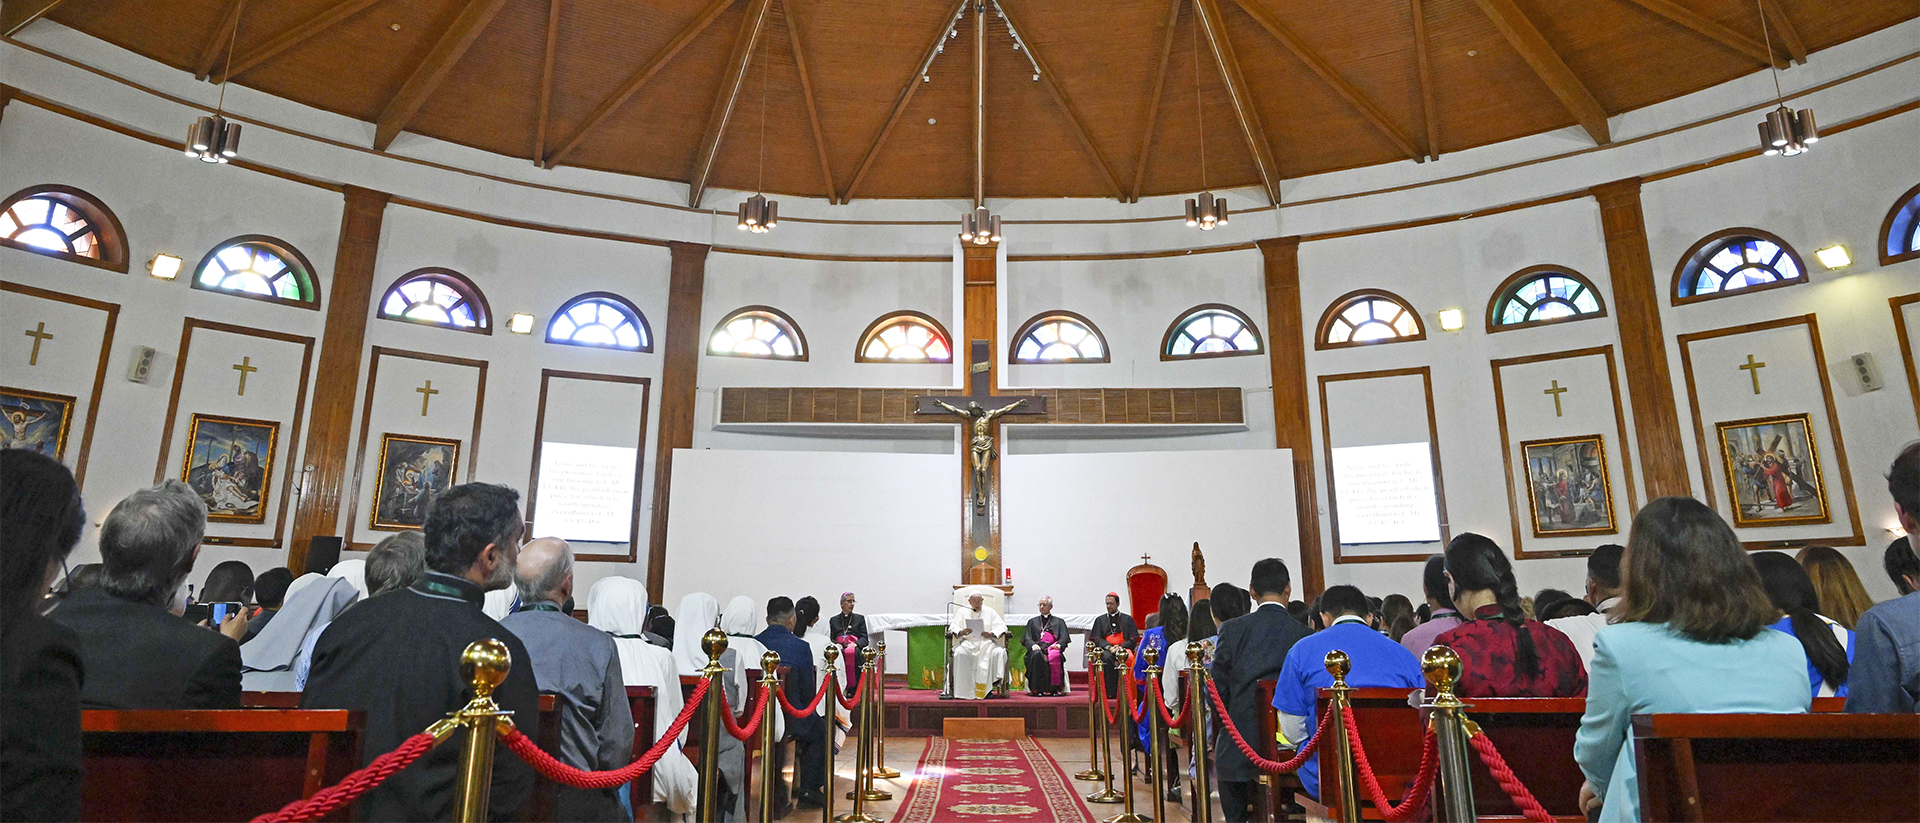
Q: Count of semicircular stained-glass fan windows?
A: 12